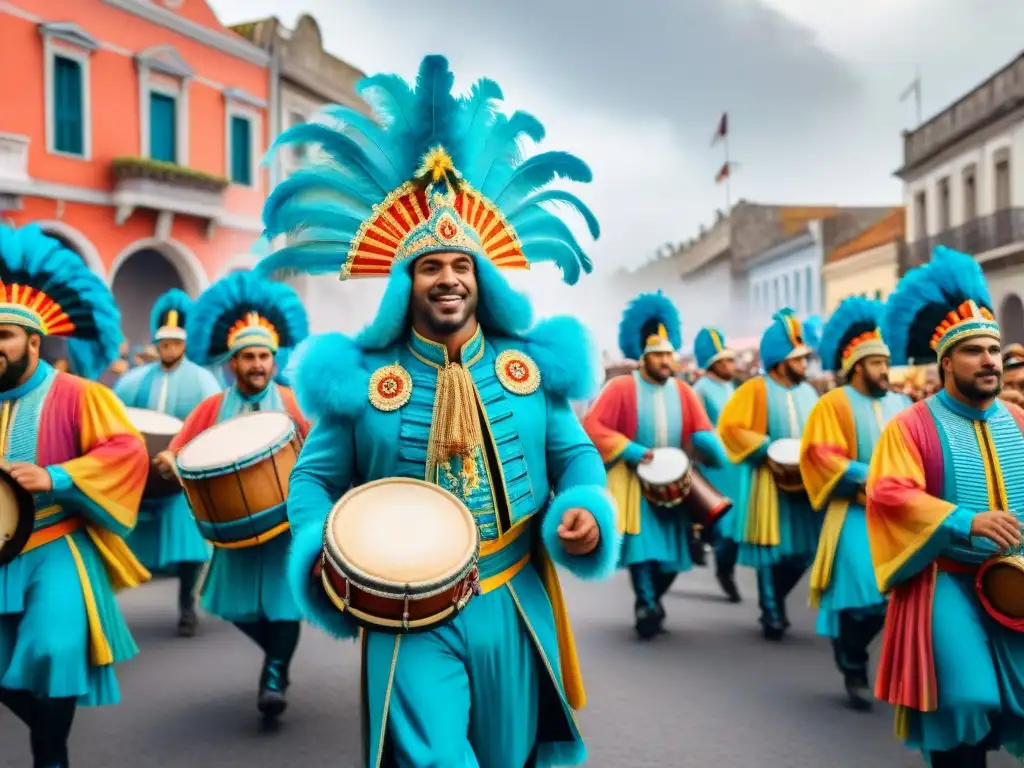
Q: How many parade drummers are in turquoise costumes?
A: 9